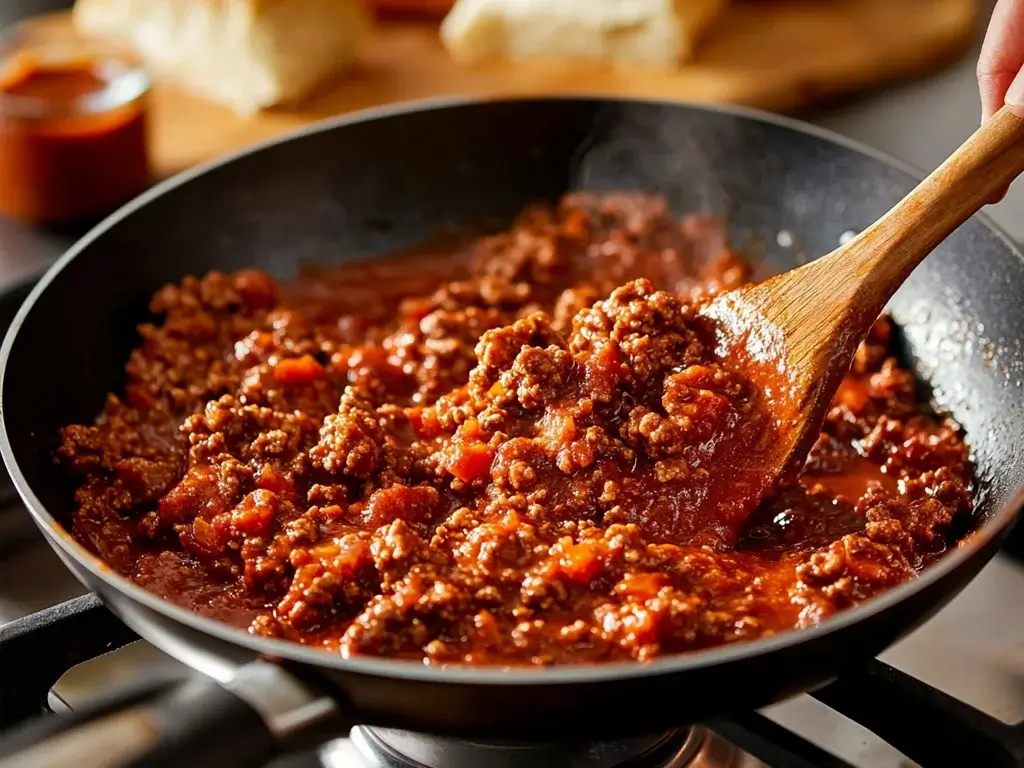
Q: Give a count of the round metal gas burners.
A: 1